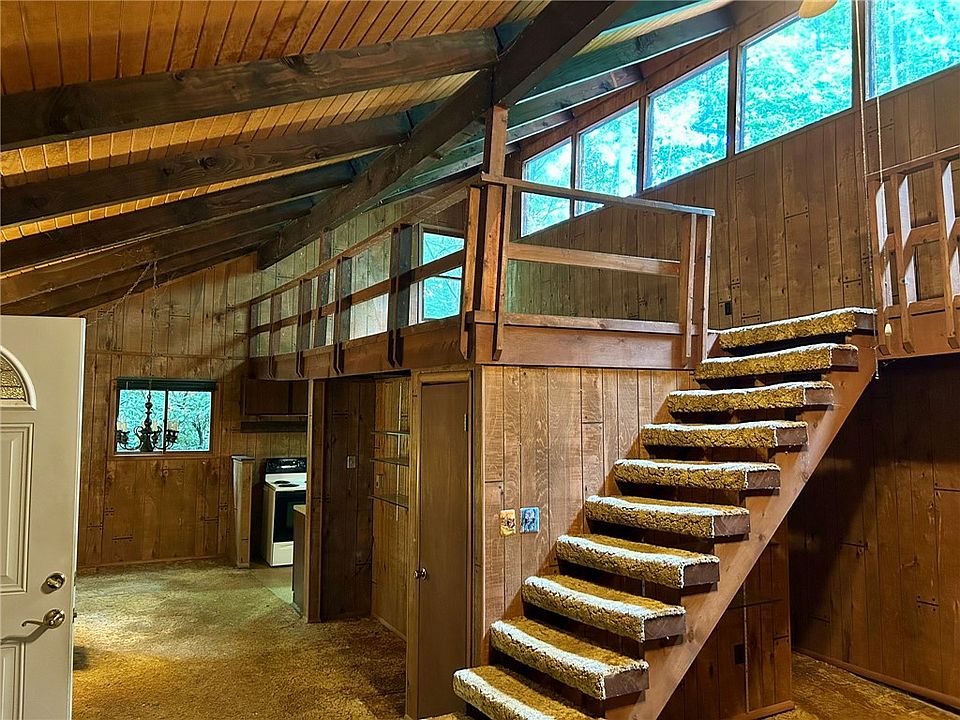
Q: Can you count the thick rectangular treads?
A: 10